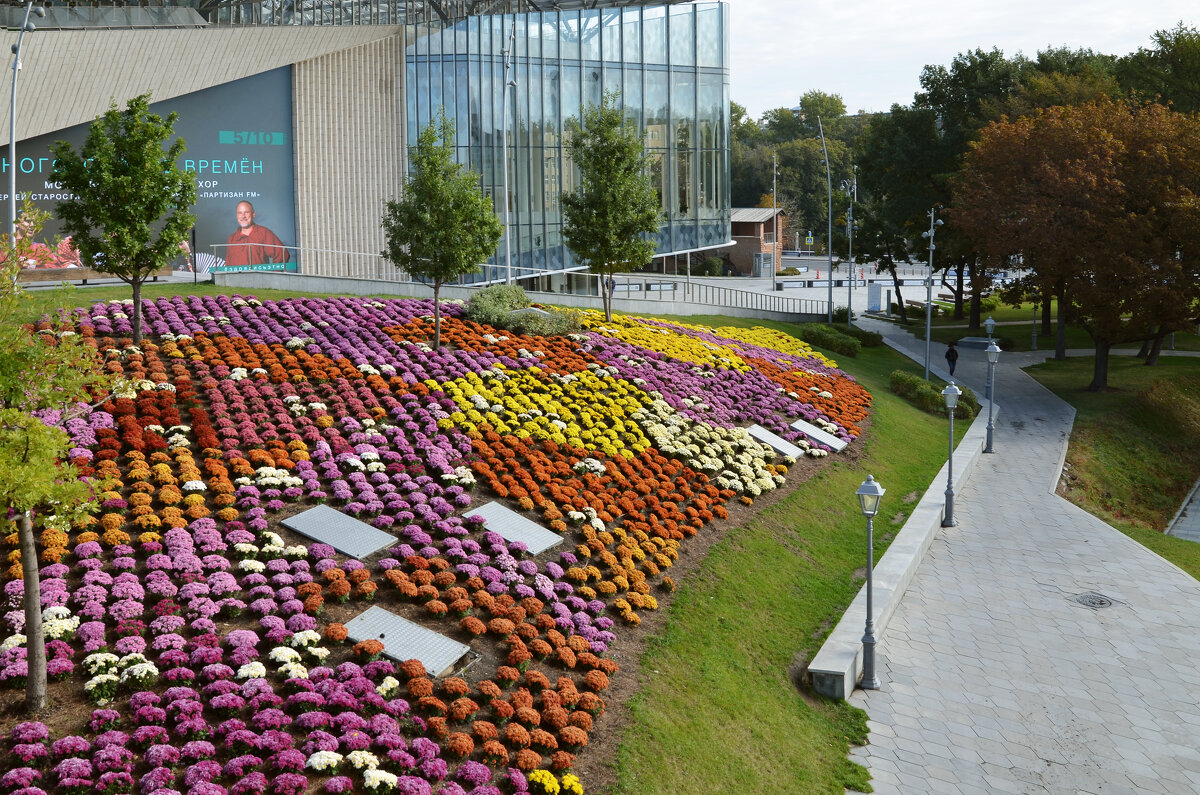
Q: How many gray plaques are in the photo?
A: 5